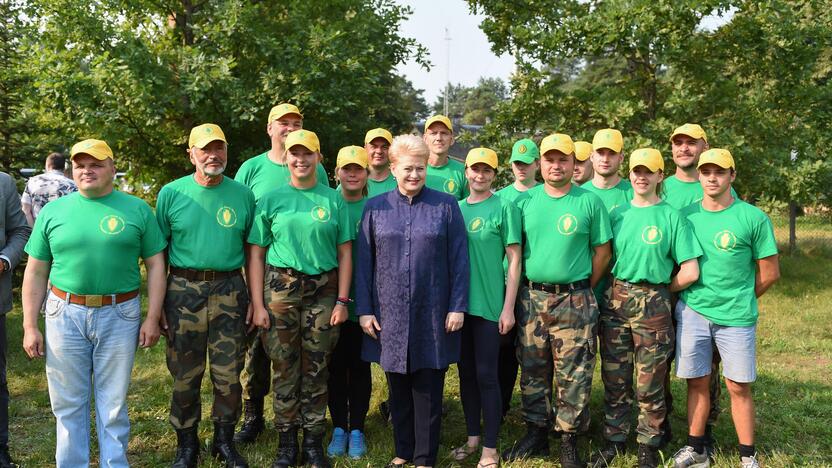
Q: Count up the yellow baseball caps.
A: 14